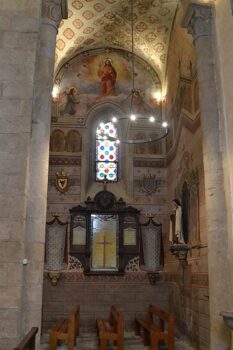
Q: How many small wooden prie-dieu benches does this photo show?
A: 3